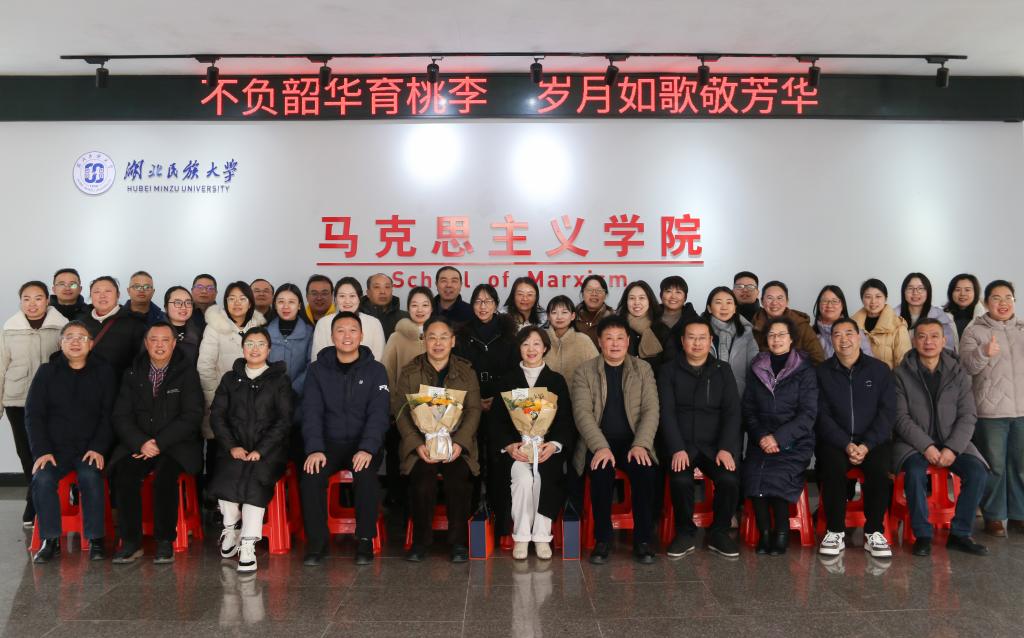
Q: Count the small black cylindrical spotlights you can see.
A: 9